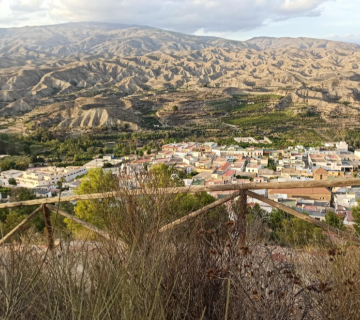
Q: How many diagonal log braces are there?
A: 4